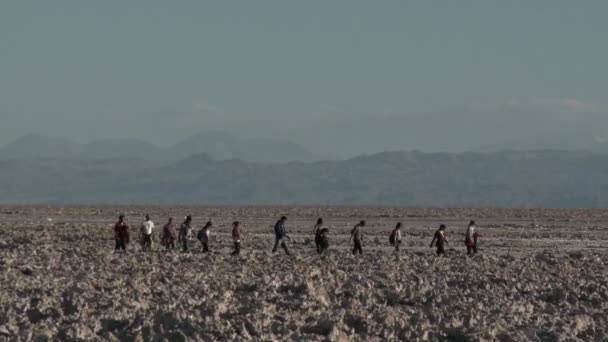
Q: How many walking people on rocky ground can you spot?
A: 12